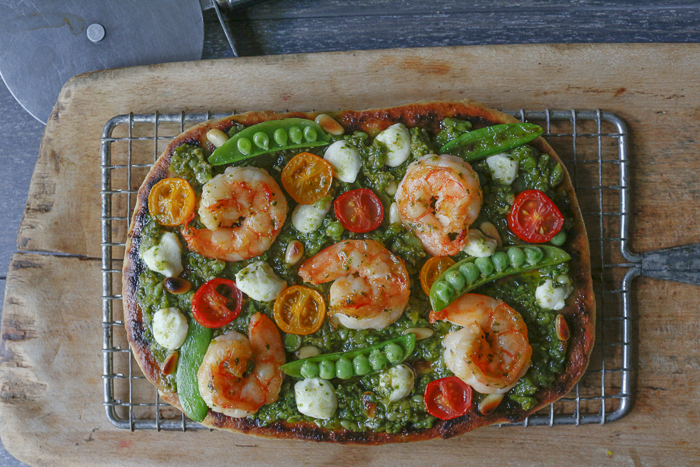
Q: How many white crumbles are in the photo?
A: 11